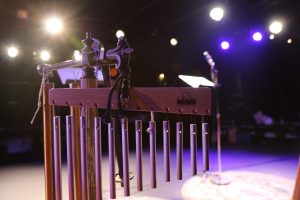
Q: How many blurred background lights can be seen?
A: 13